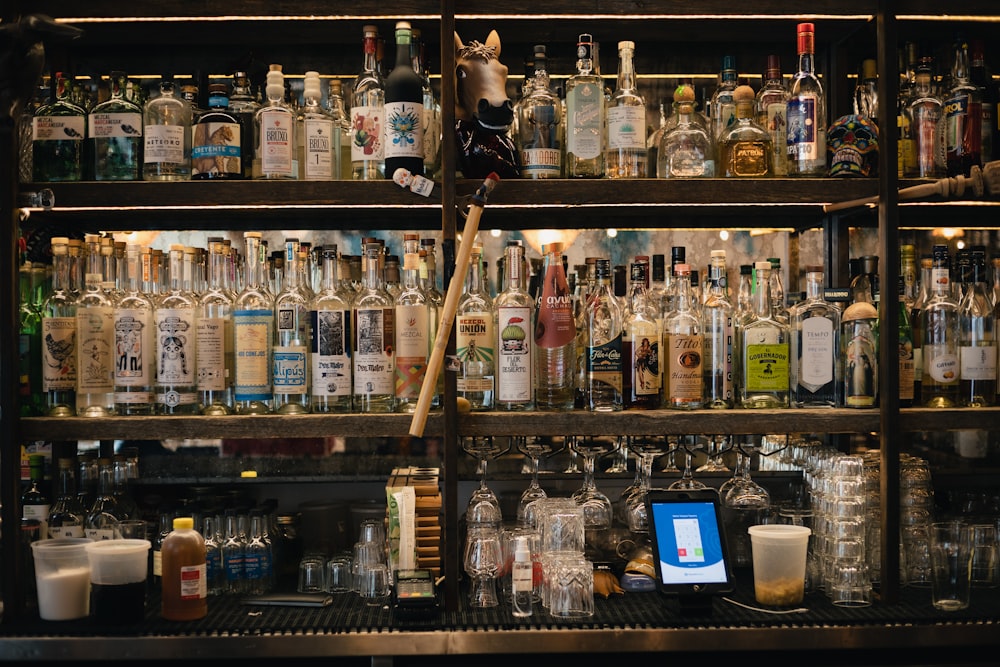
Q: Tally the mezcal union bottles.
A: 1